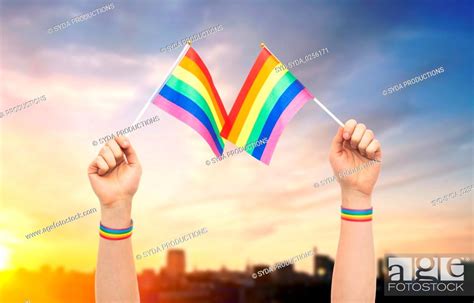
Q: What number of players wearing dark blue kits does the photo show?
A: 0